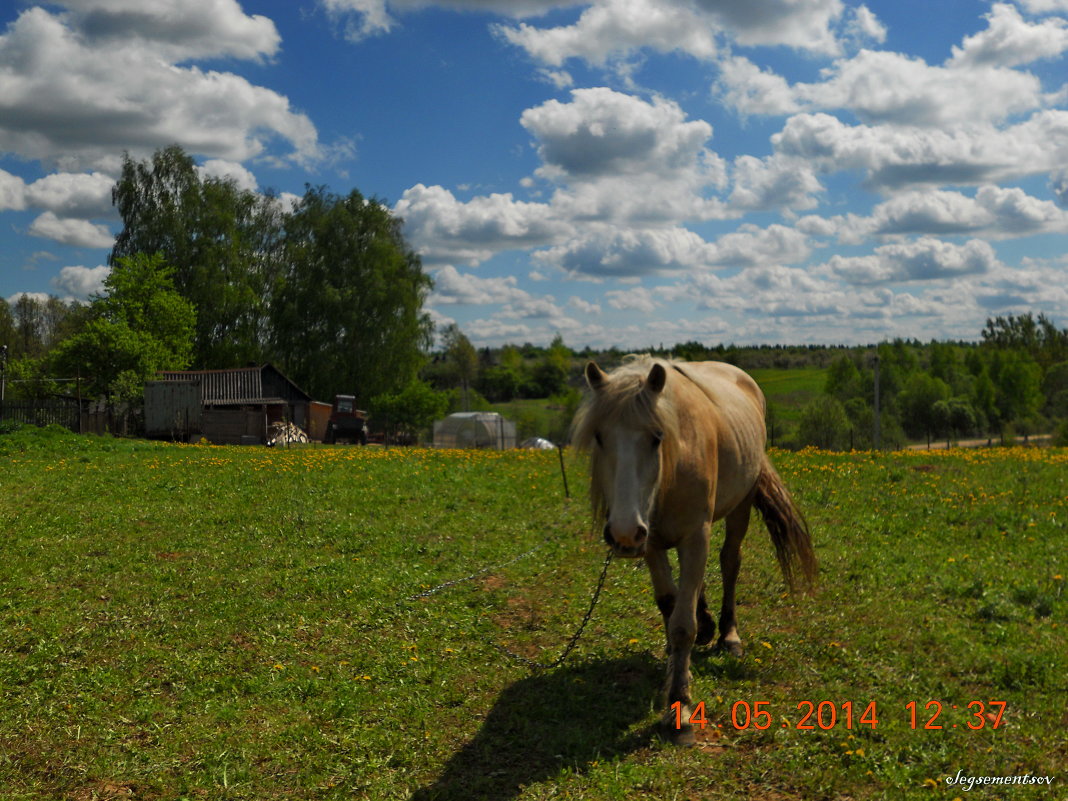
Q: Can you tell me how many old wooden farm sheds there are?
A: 1